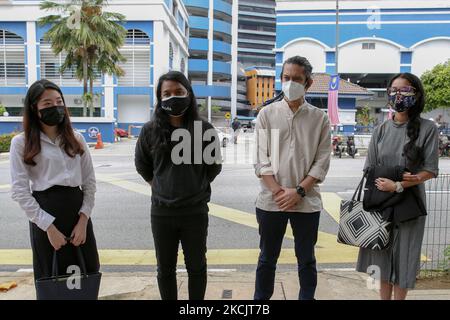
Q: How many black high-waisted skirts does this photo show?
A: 1